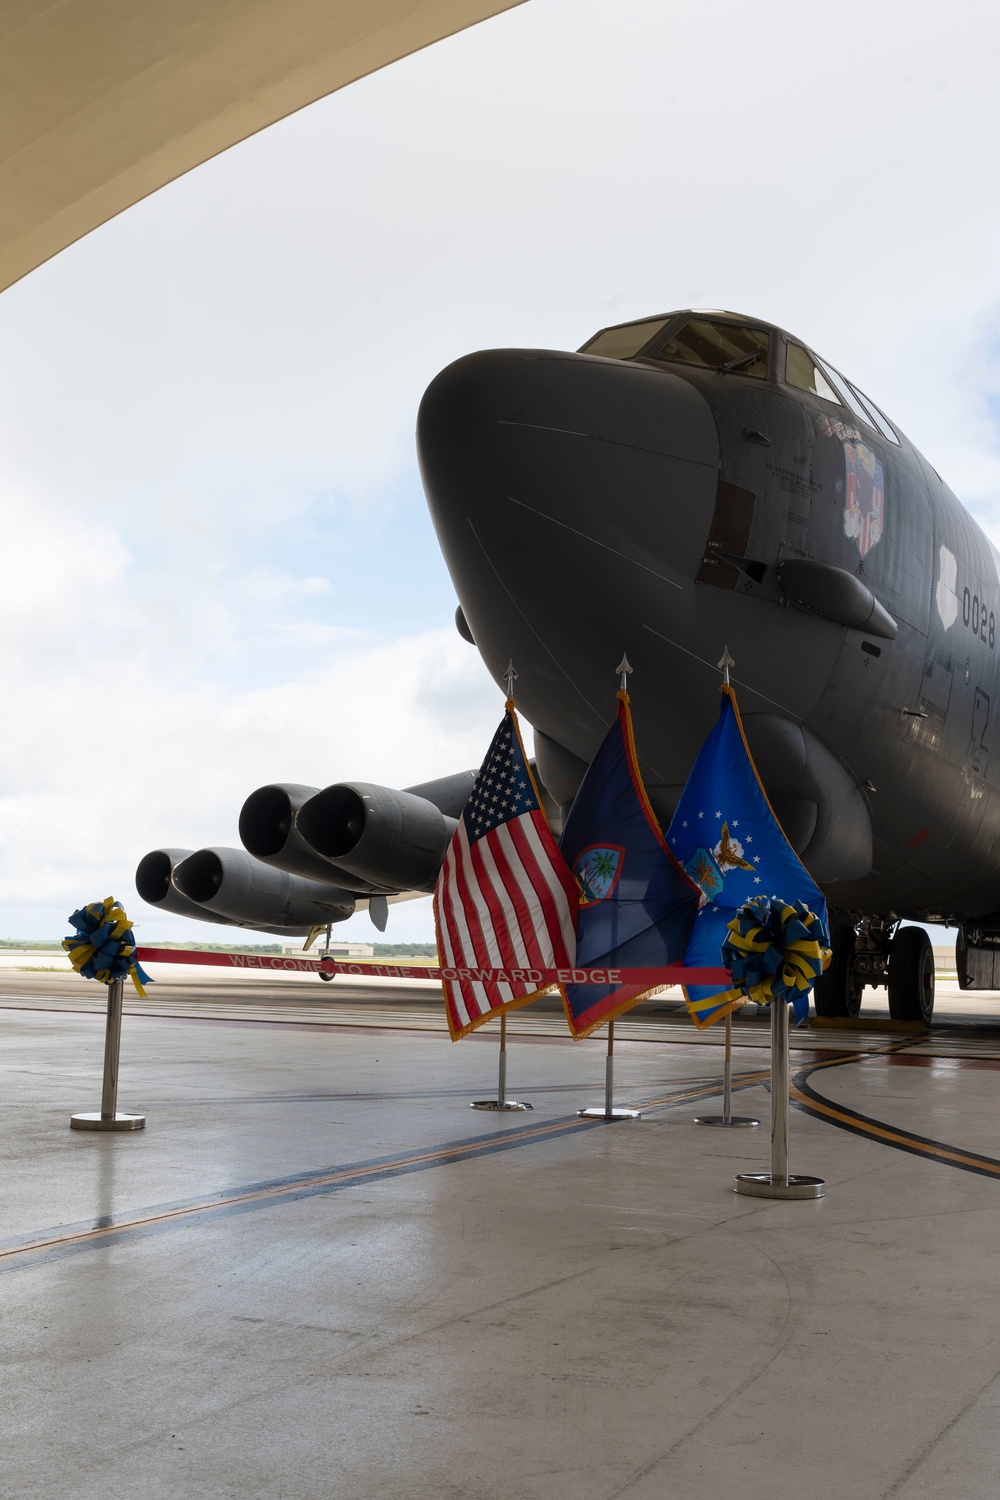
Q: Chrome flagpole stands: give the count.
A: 3